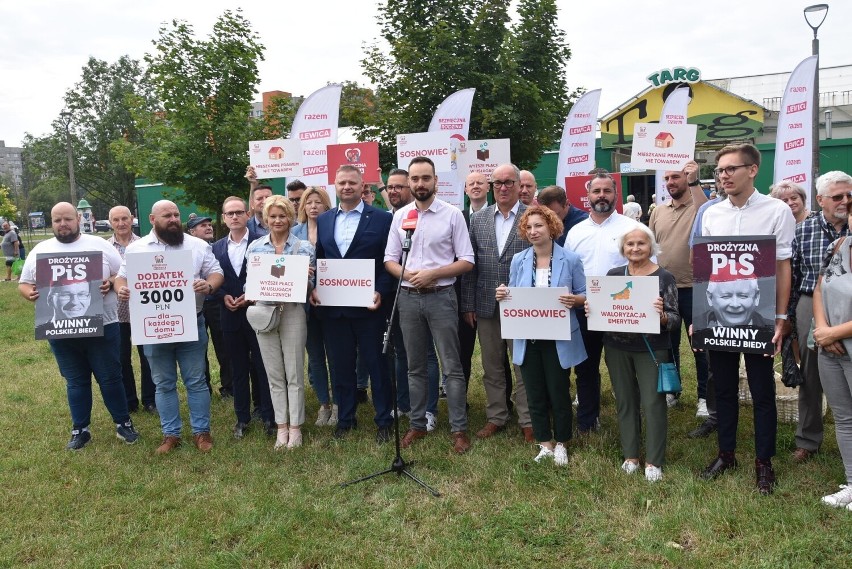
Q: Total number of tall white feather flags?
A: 5